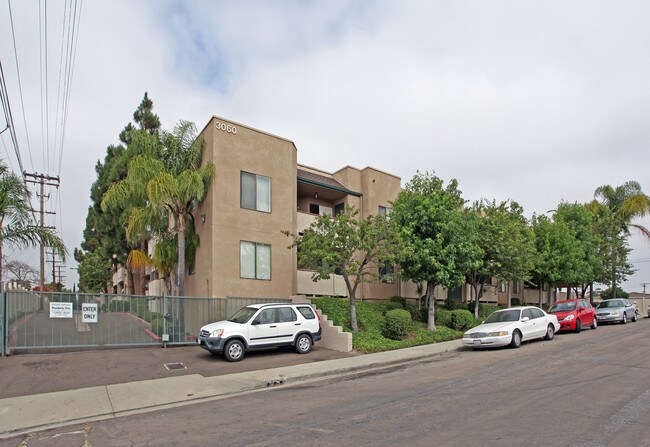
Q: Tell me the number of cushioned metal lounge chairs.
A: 0